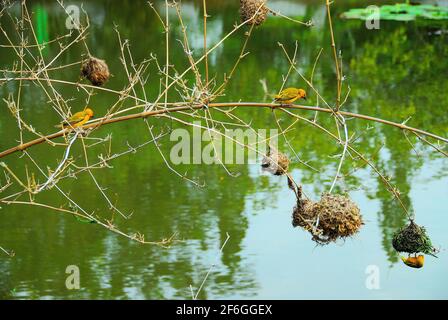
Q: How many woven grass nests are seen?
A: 5